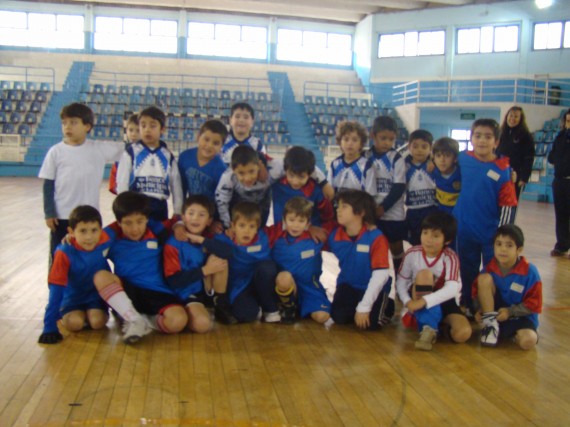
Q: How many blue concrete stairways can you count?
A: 2